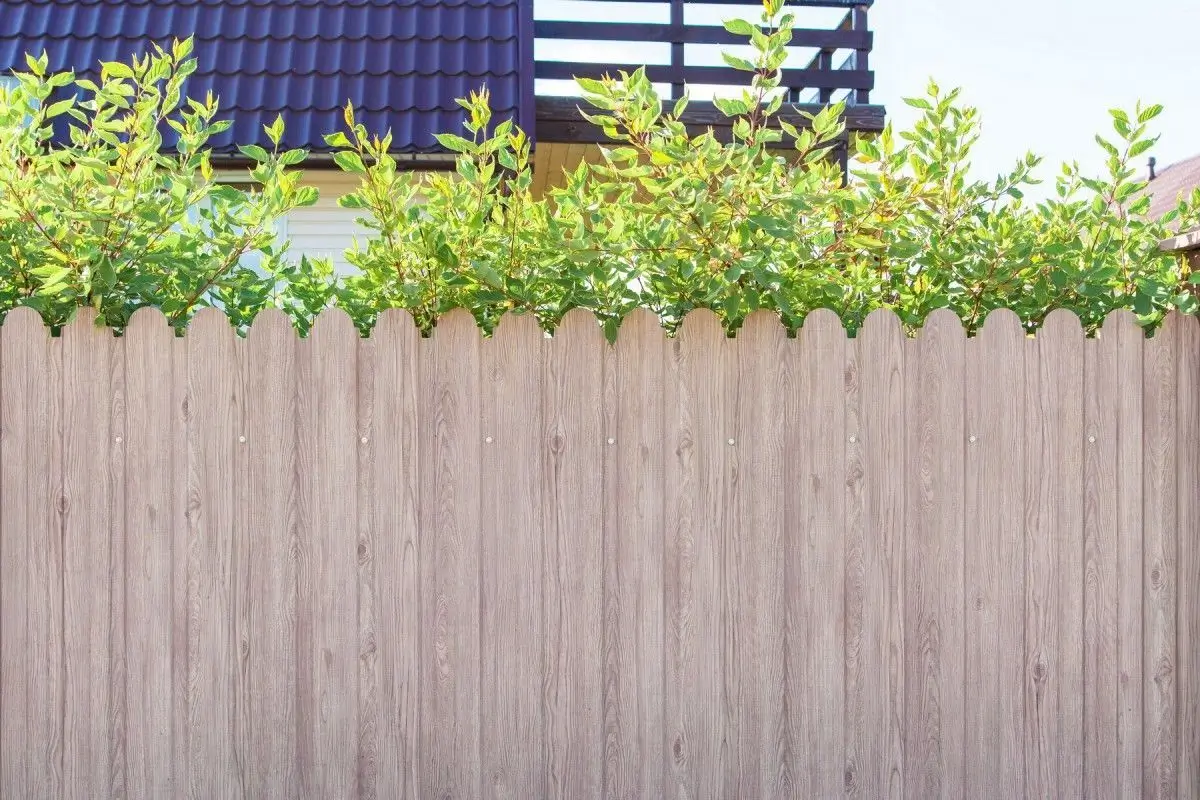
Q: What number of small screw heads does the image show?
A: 9